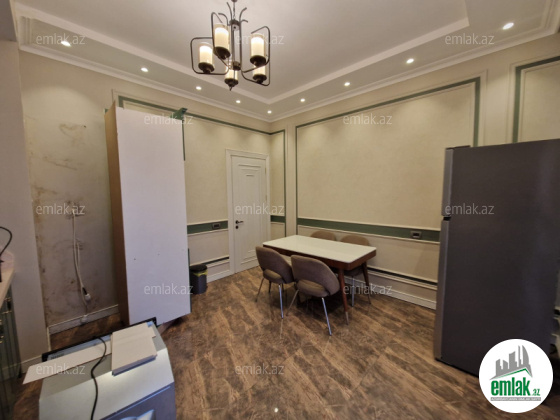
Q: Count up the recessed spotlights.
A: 9